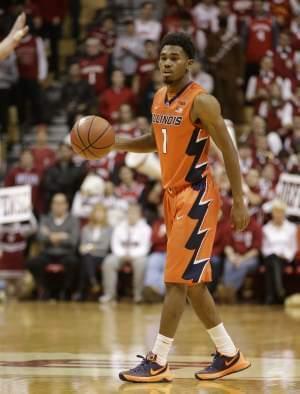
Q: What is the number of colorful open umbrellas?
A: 0